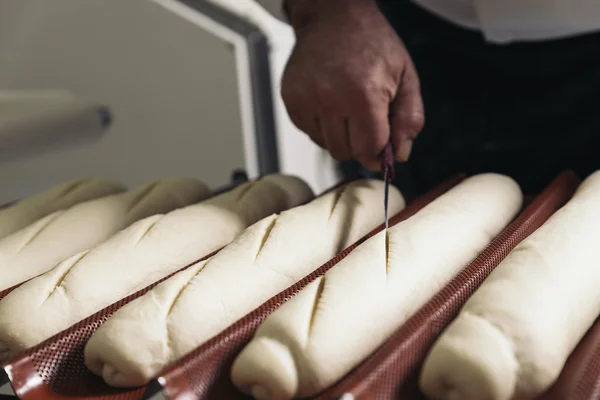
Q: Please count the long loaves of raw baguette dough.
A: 6